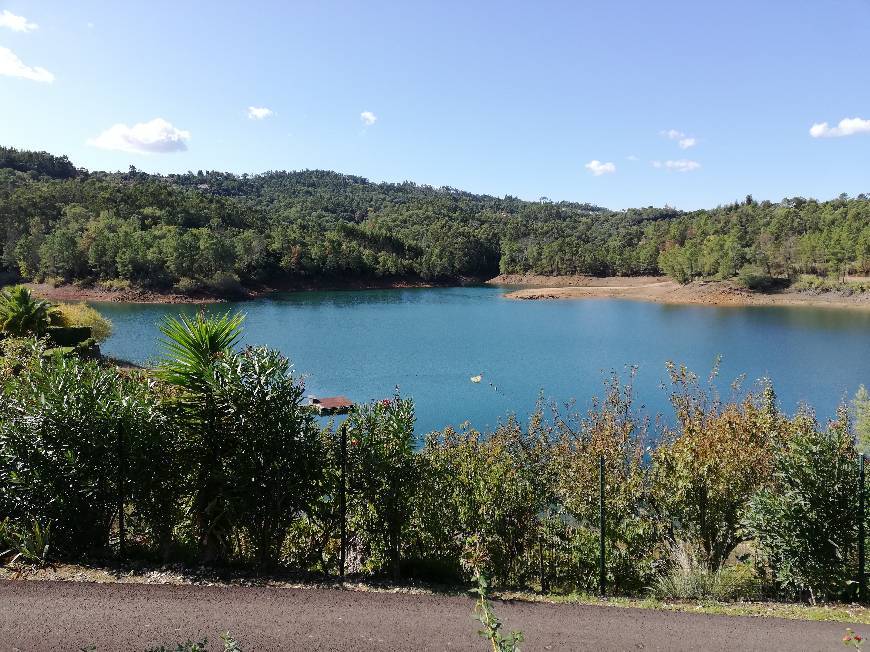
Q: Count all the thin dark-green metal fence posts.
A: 4